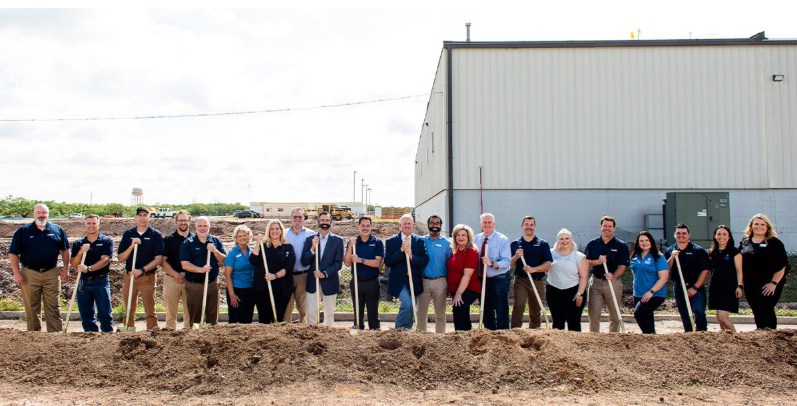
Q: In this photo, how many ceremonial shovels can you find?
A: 11